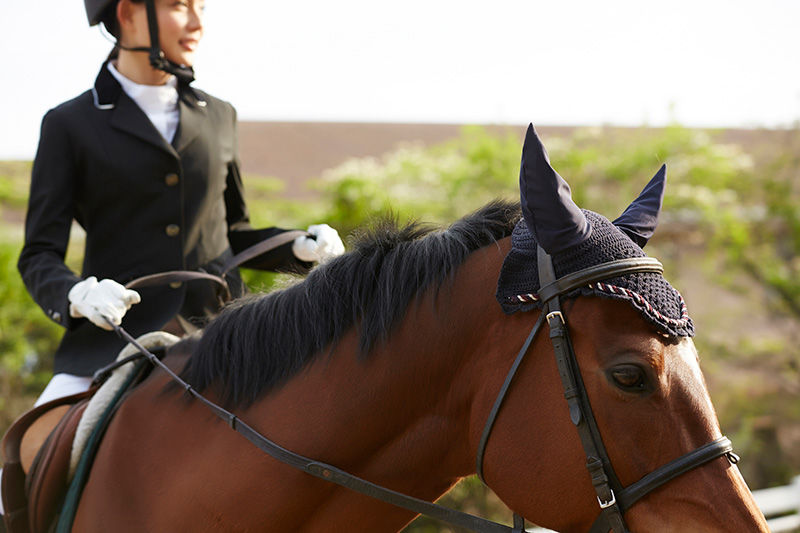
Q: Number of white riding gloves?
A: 2